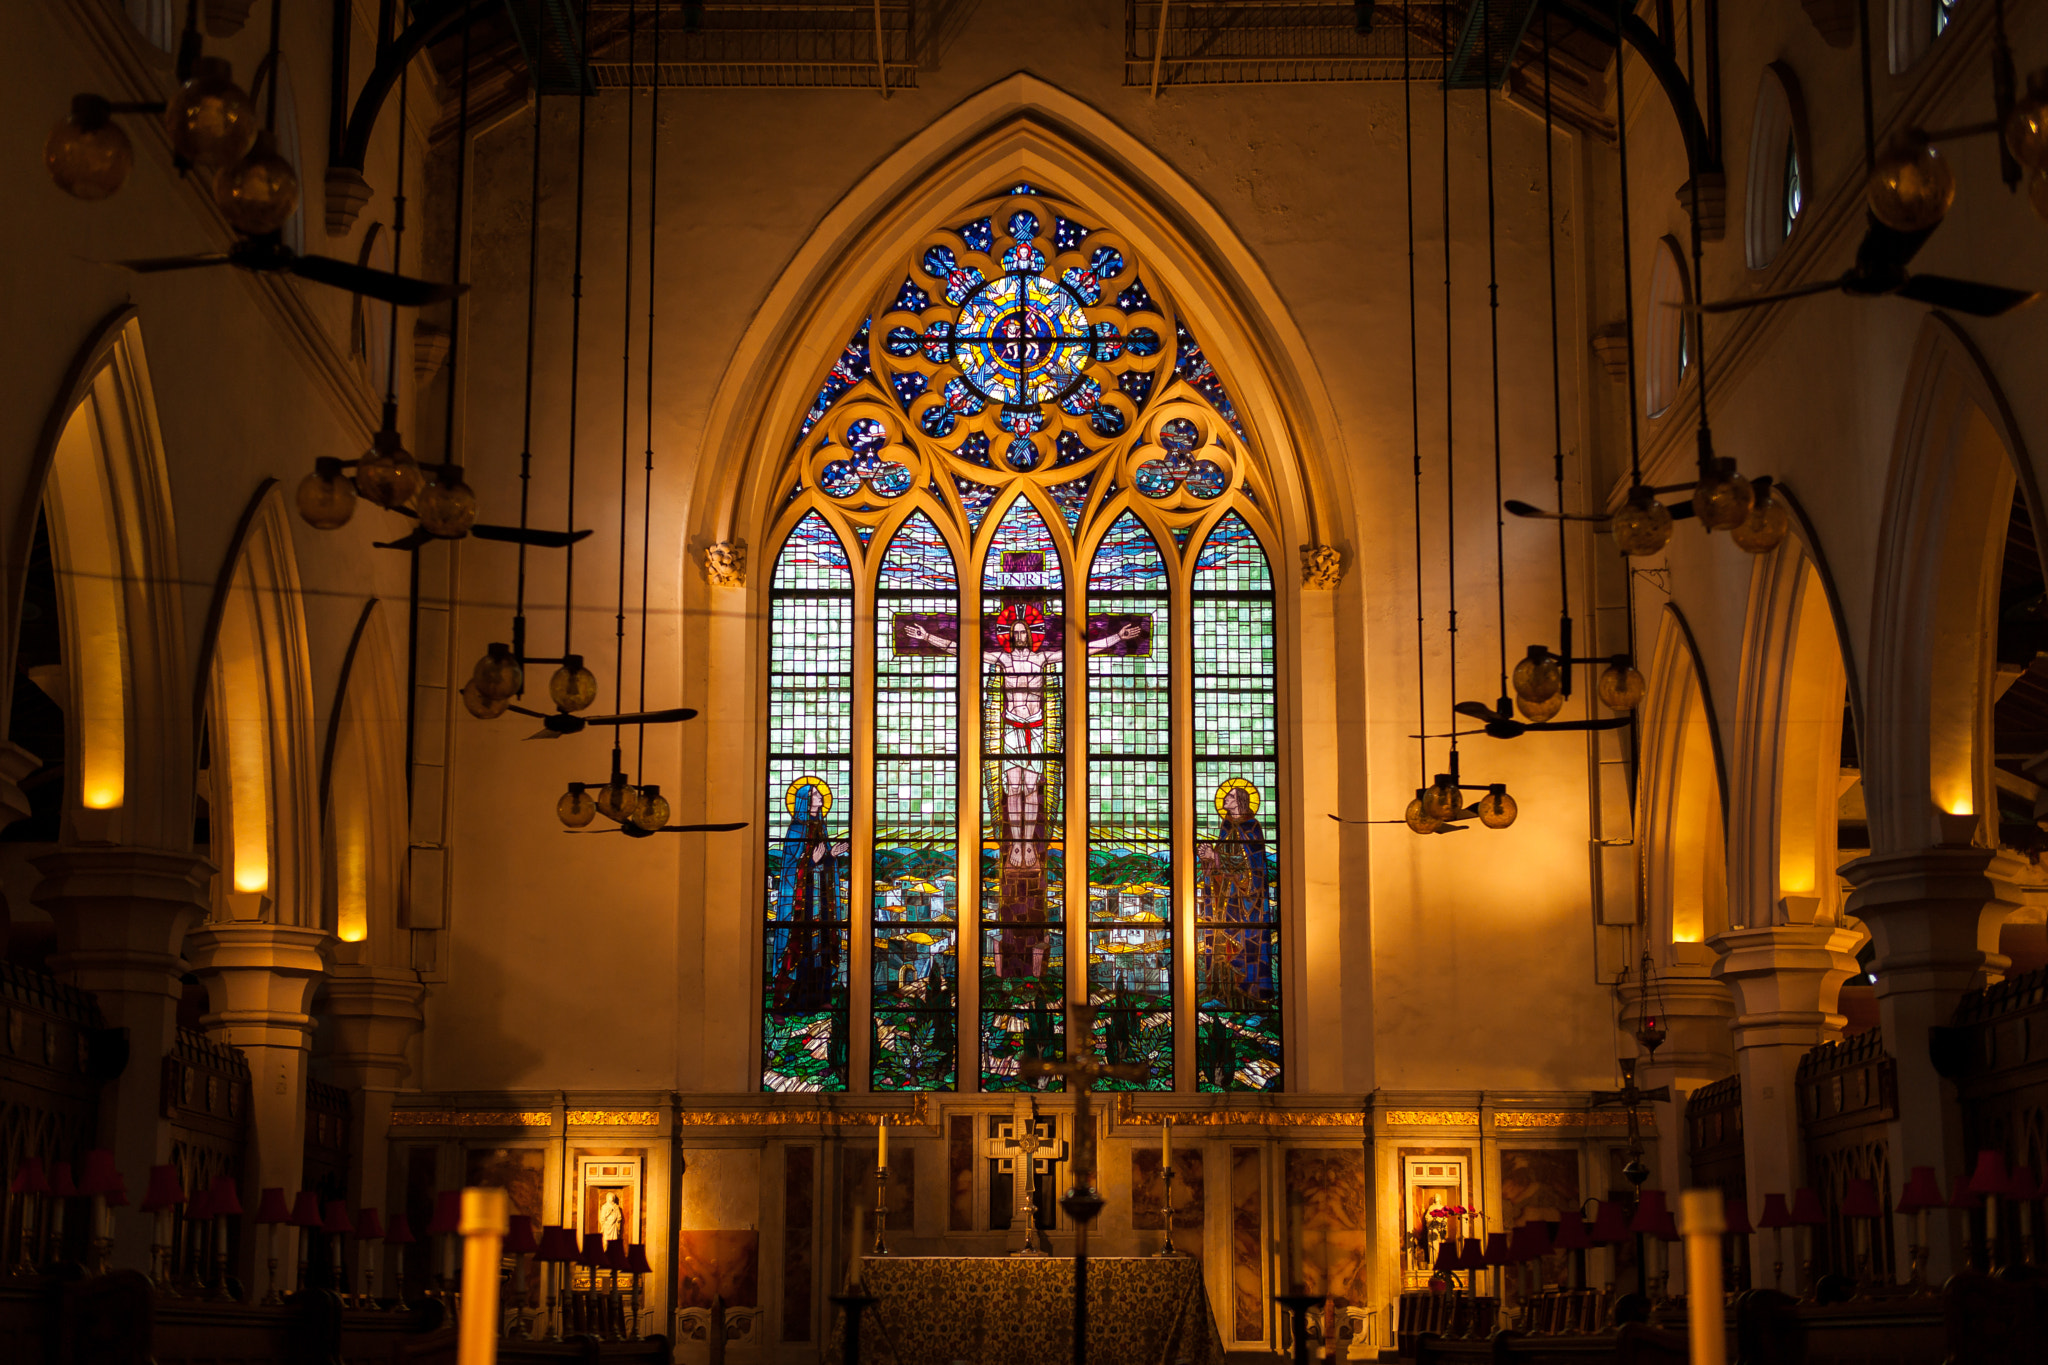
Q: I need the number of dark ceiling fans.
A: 8